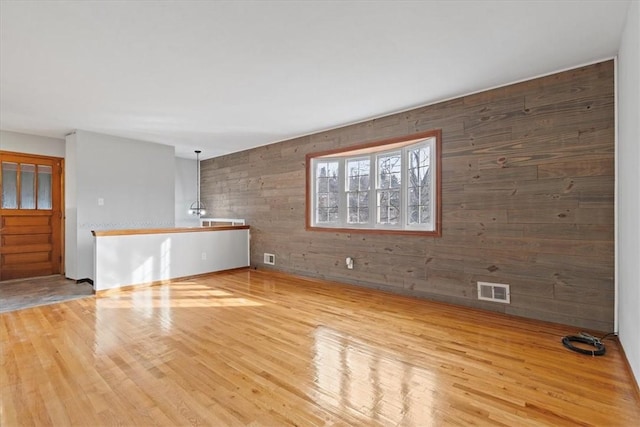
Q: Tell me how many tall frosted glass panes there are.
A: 3